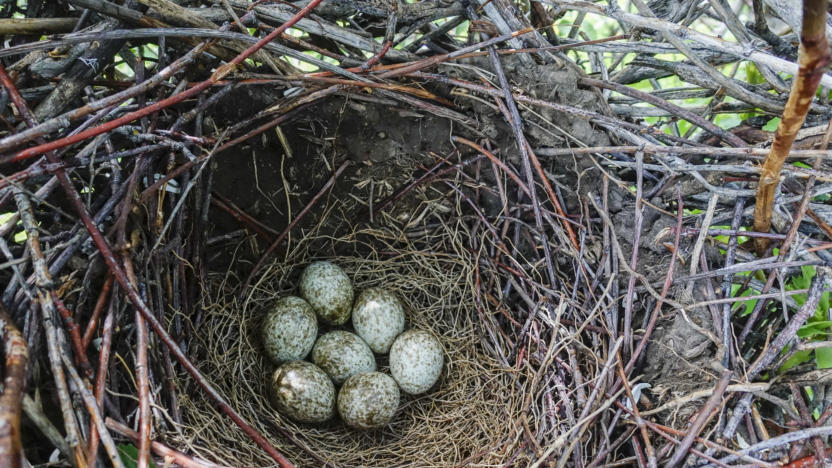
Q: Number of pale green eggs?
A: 7